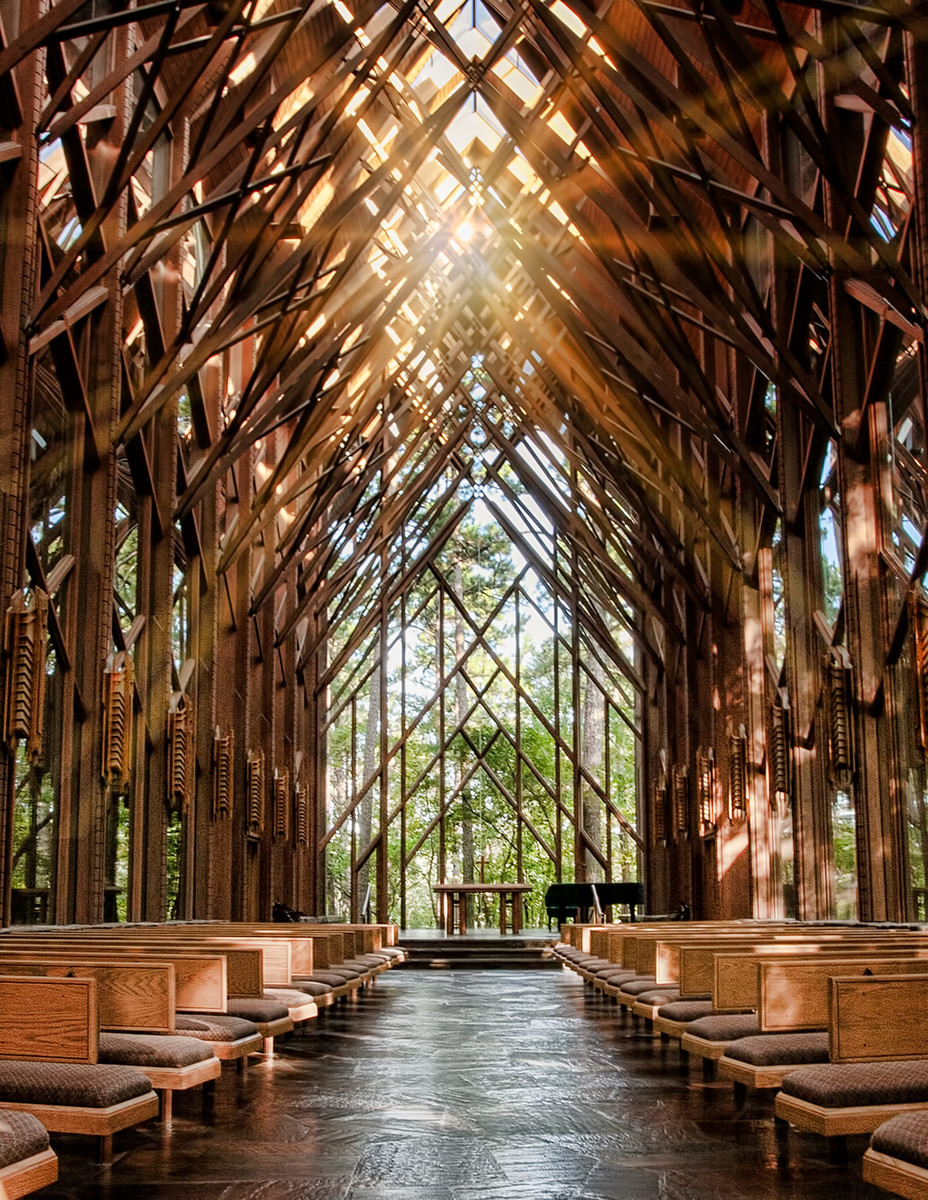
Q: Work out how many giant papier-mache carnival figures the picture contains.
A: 0